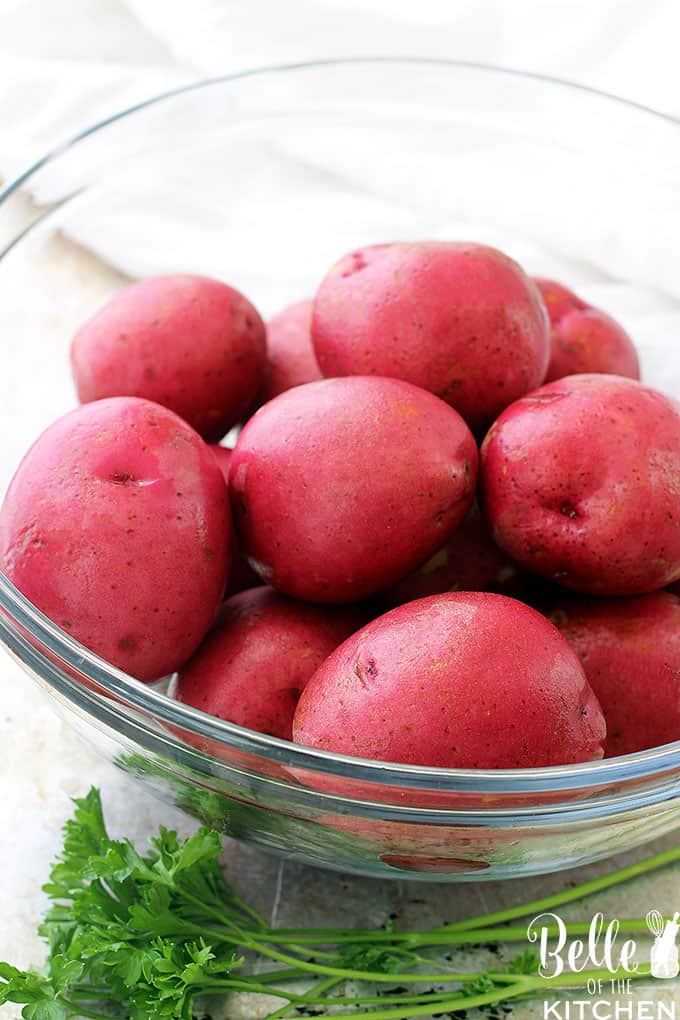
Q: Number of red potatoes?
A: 12